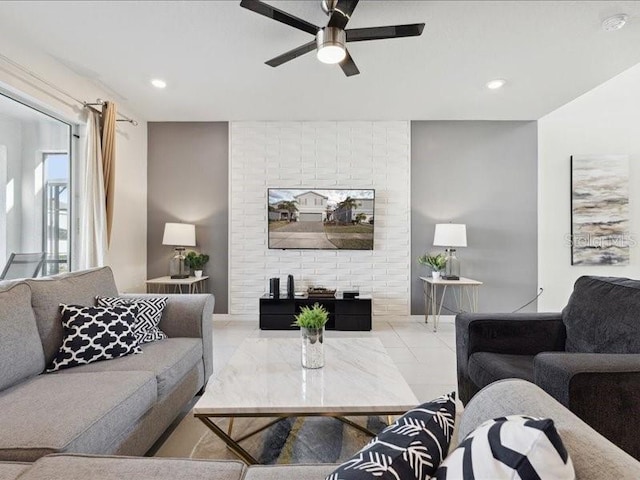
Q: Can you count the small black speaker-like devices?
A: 2